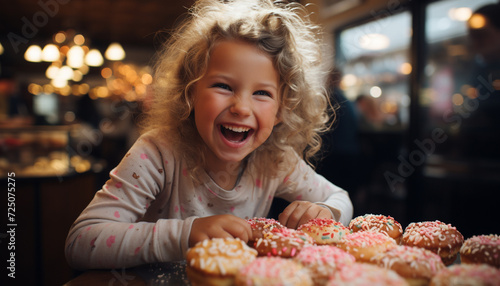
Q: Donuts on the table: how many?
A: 13